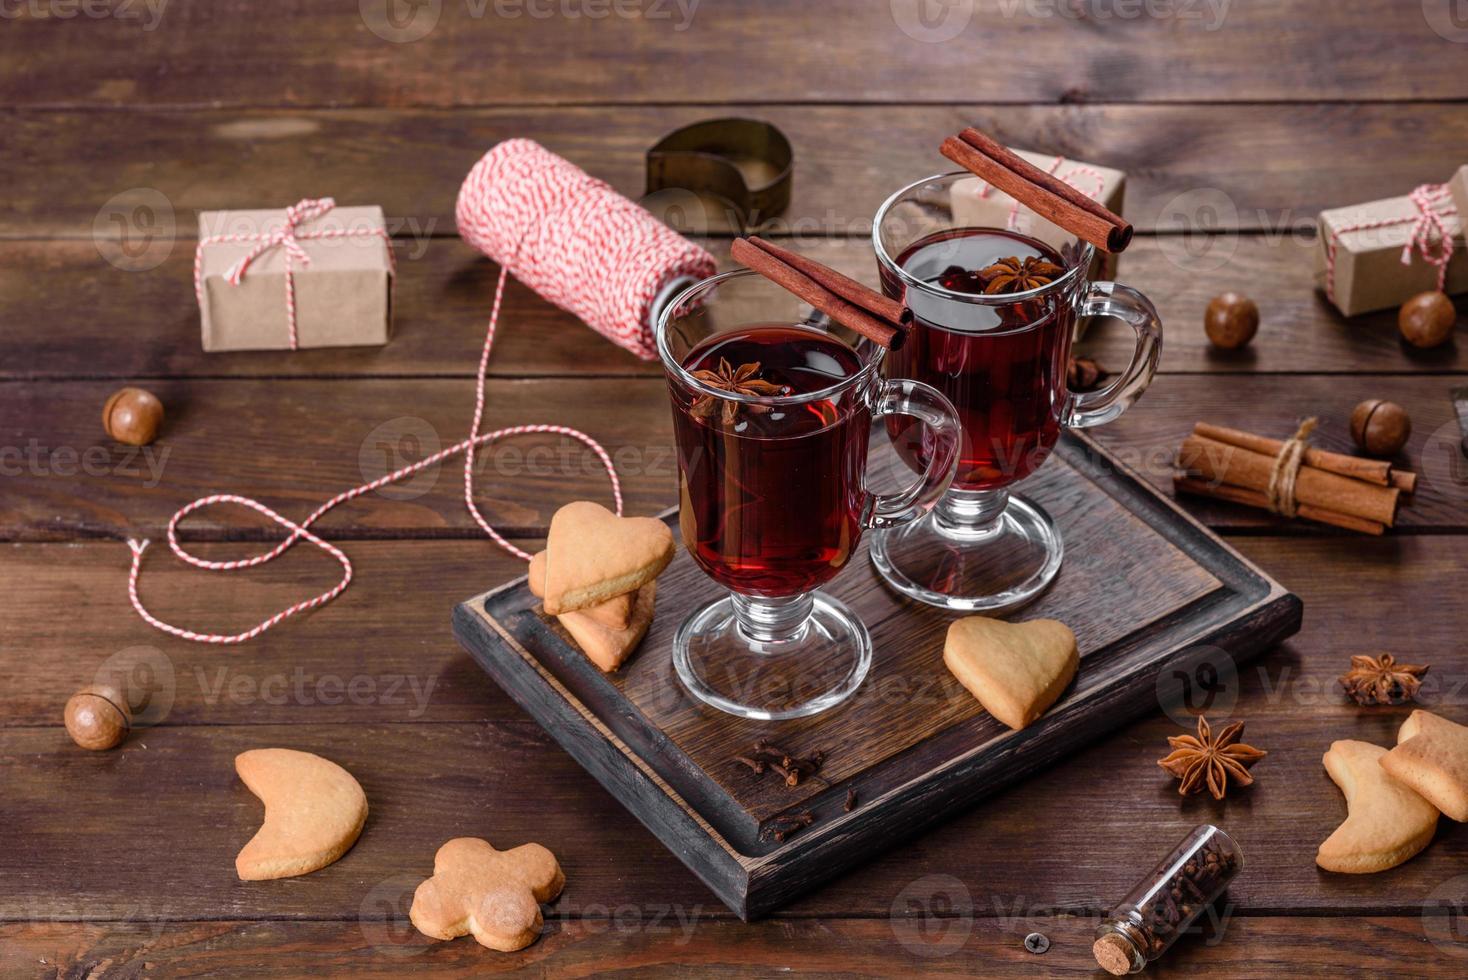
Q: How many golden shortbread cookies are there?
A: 8